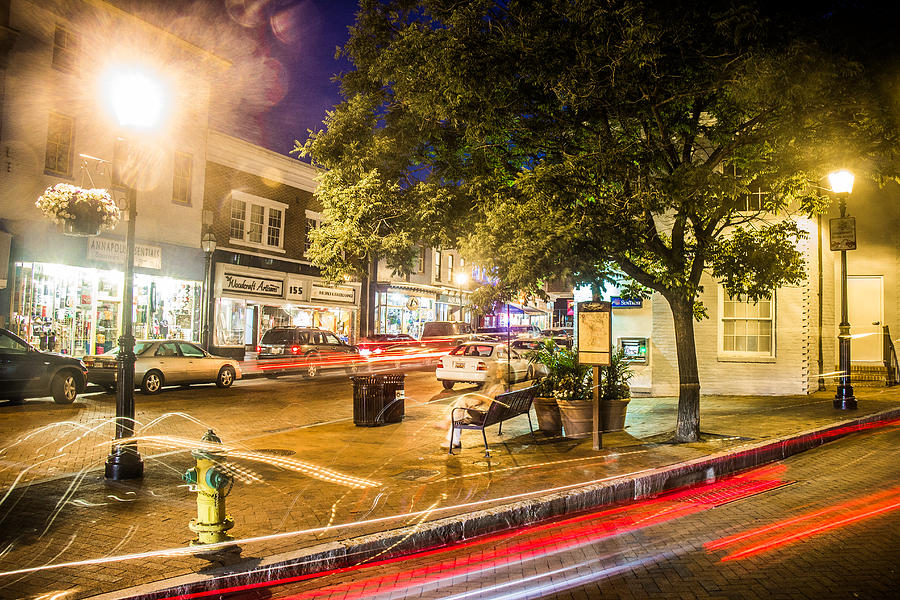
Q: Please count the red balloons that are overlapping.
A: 0